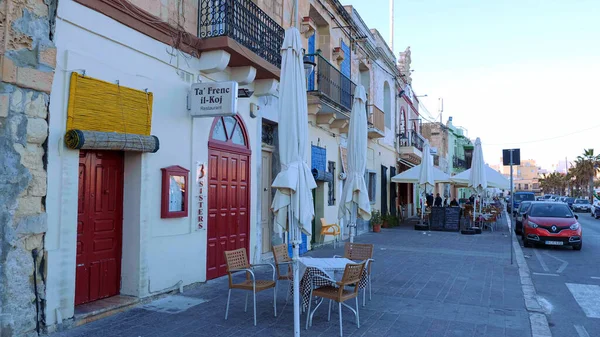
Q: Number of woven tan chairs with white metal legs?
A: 4